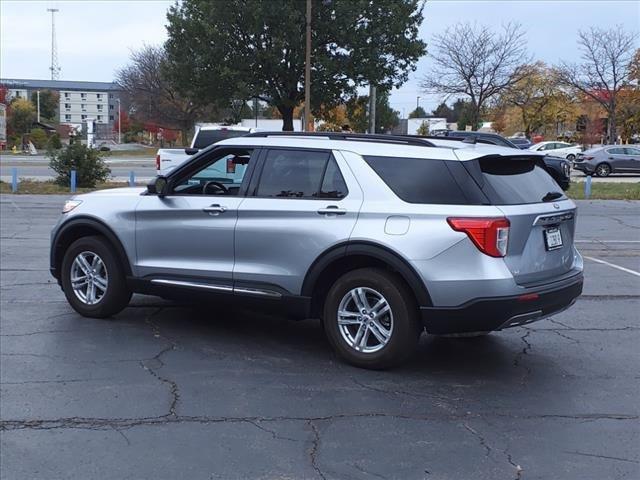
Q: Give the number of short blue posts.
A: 4